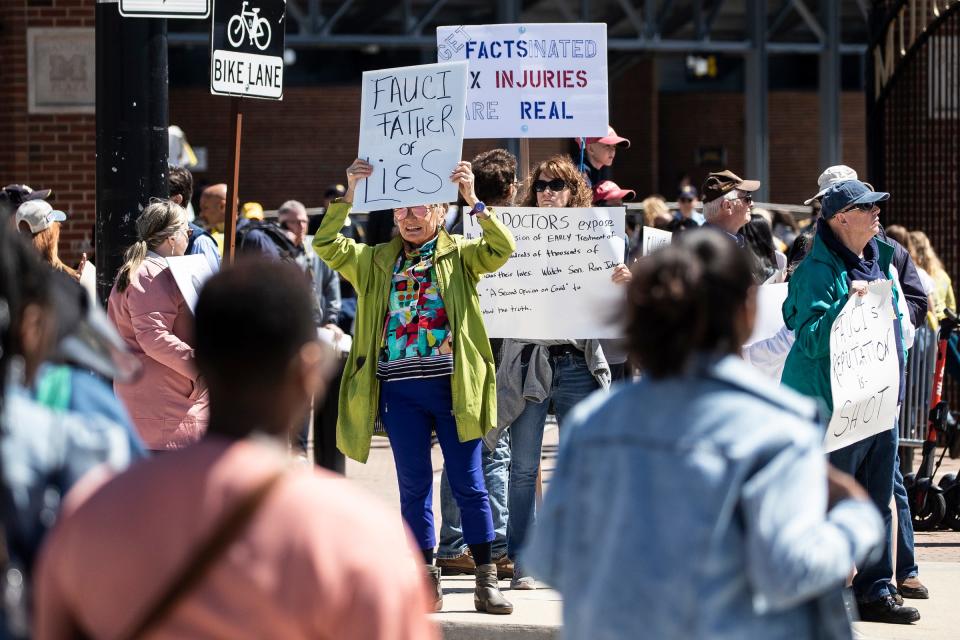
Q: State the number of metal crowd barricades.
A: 1